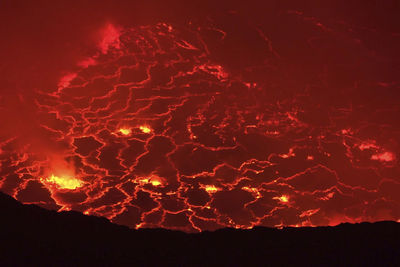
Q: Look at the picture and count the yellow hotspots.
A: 6